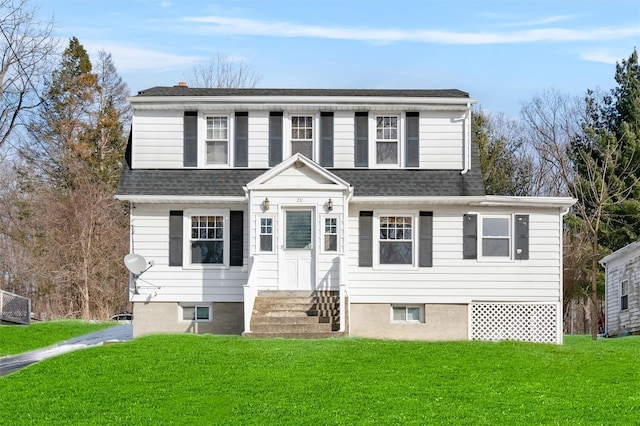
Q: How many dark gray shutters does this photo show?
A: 12